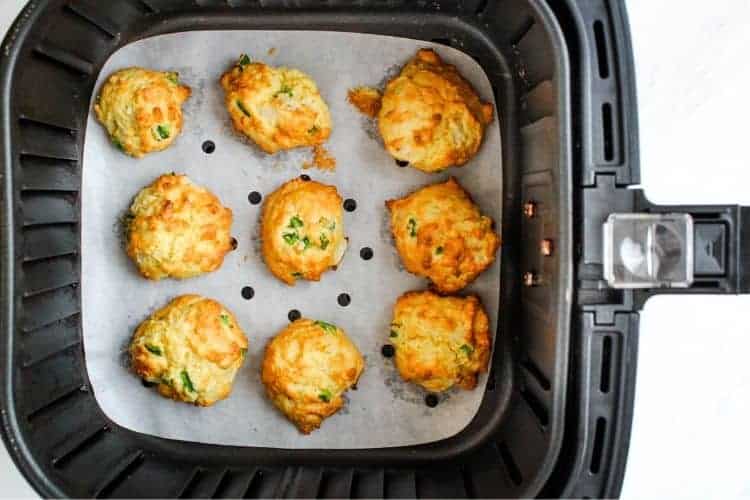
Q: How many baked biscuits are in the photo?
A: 9